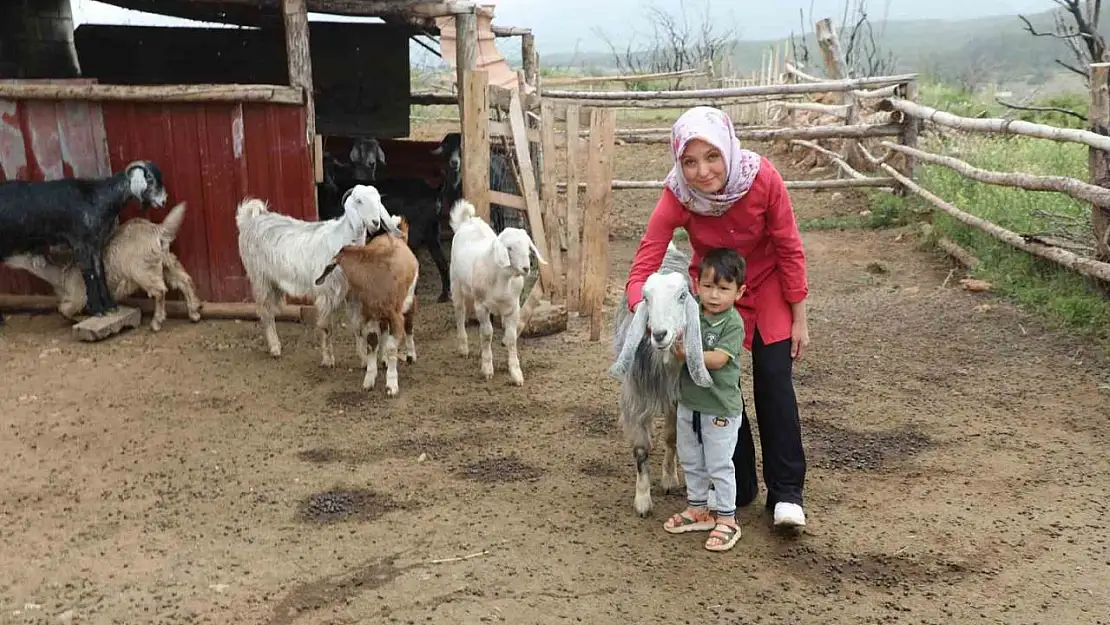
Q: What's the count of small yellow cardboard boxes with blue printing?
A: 0